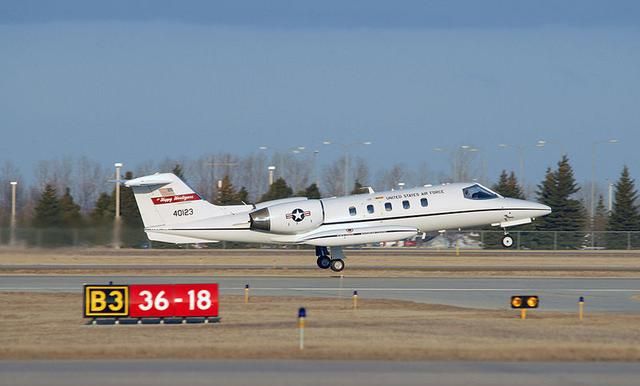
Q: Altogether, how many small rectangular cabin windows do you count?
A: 5